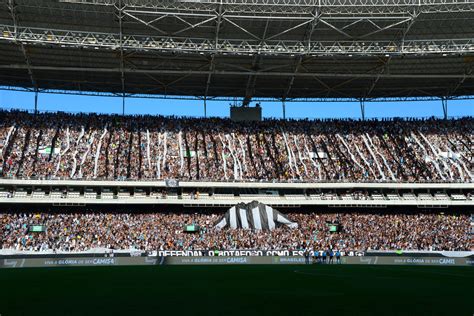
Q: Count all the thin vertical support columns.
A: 6